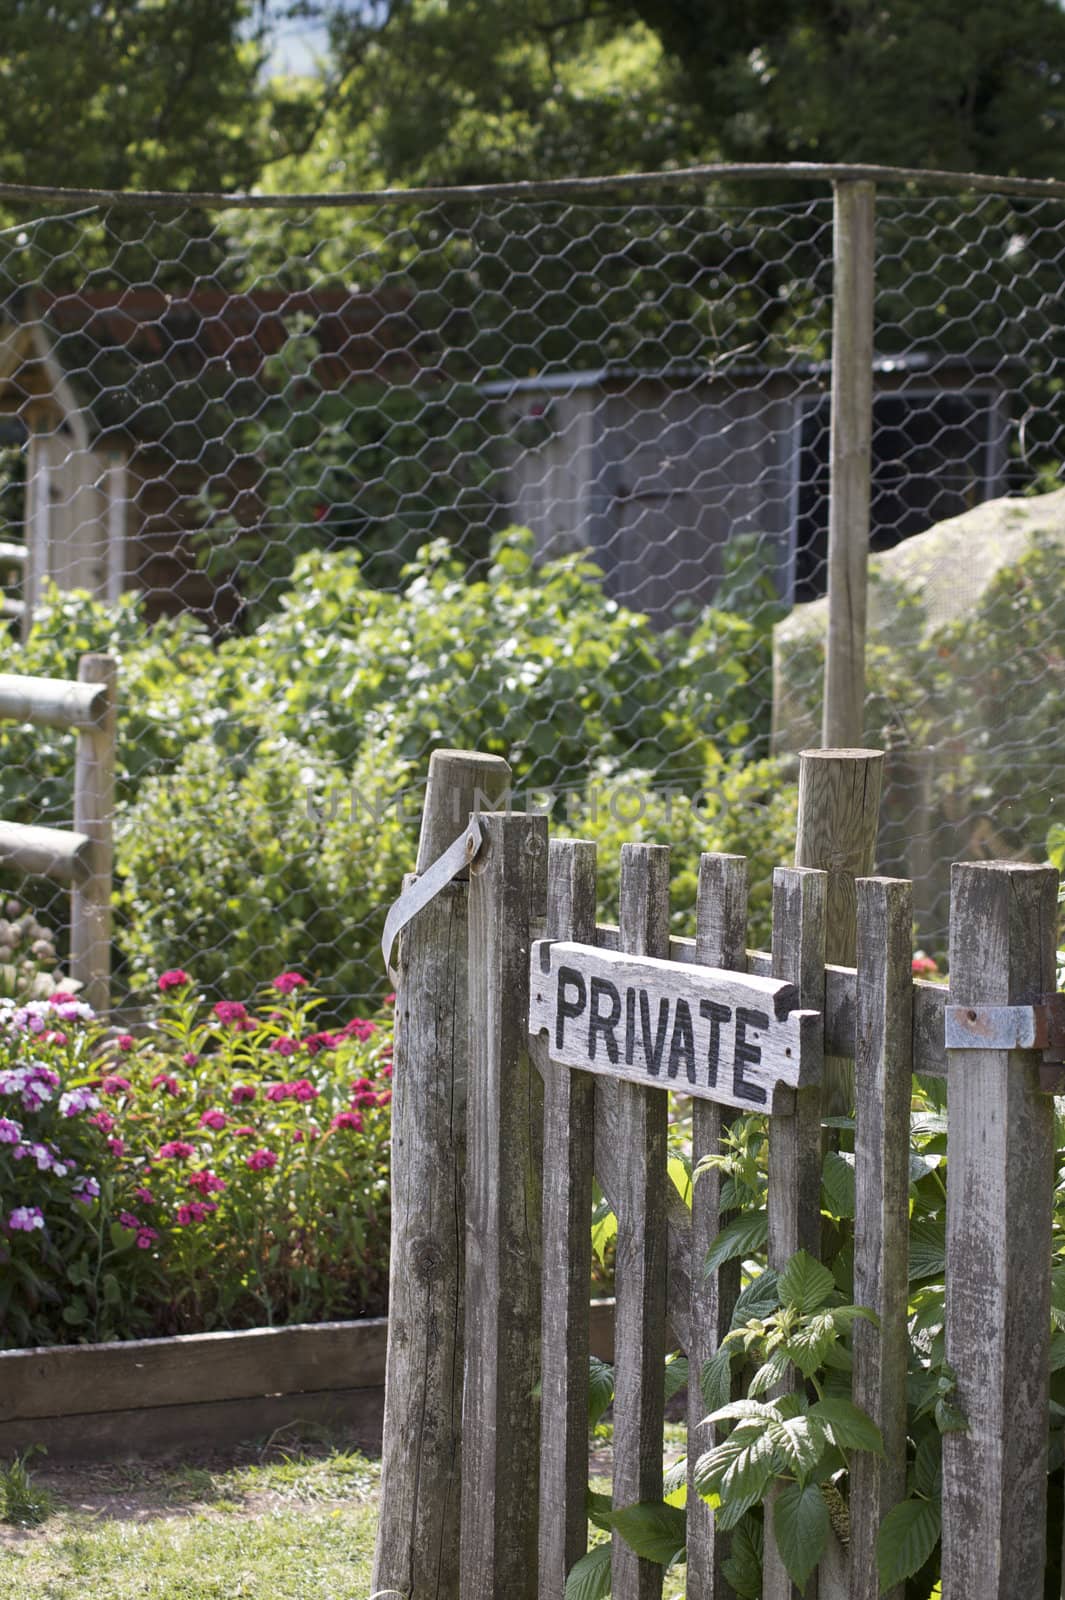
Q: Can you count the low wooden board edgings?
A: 1